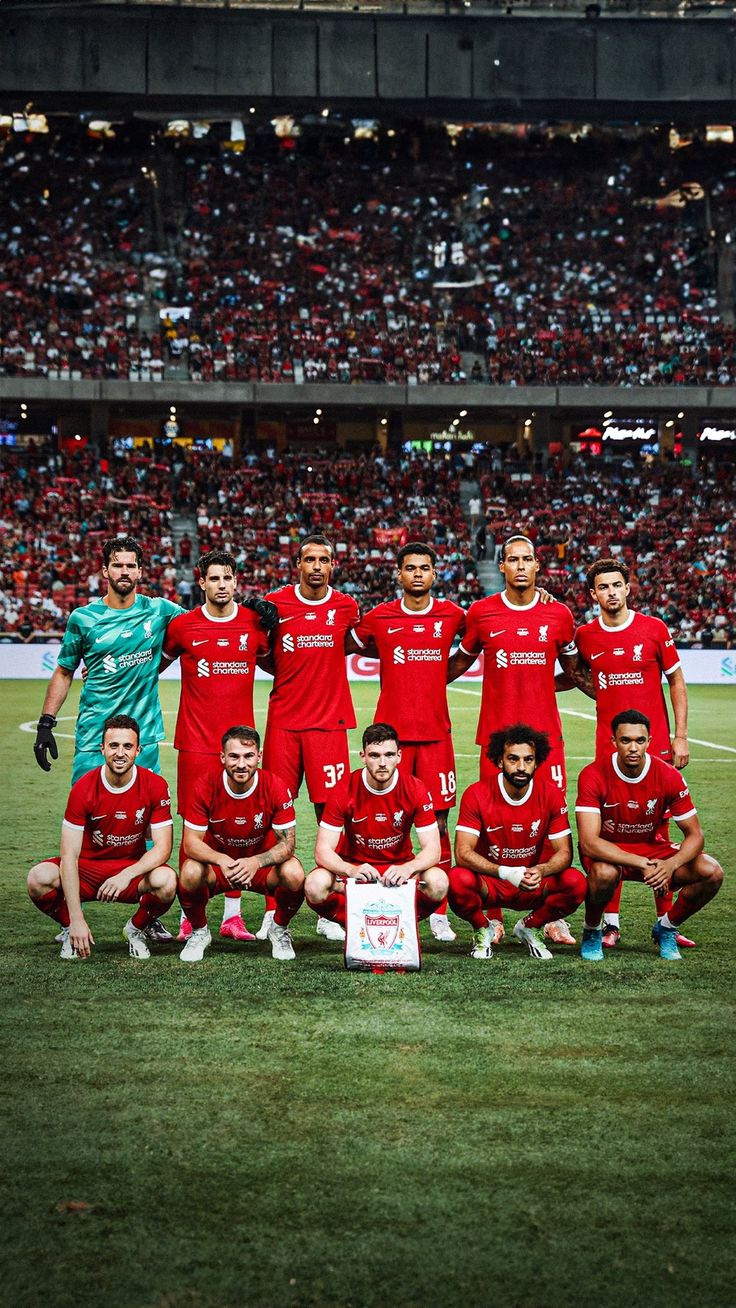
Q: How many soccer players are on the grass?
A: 11